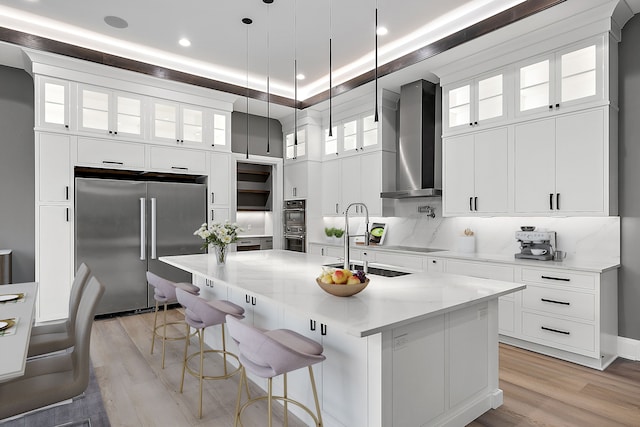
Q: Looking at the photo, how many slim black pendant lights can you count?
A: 5